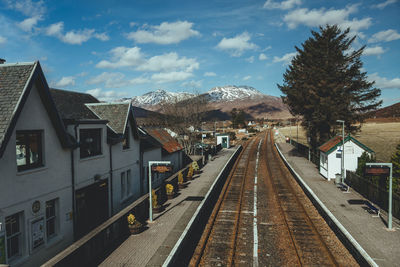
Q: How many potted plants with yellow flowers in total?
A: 6